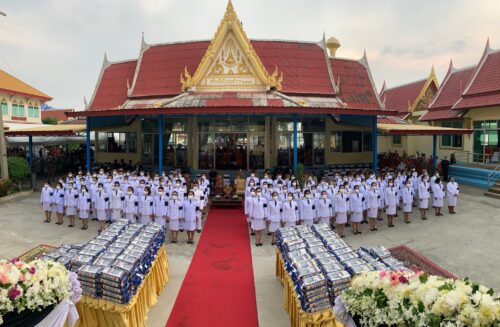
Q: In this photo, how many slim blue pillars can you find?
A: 6